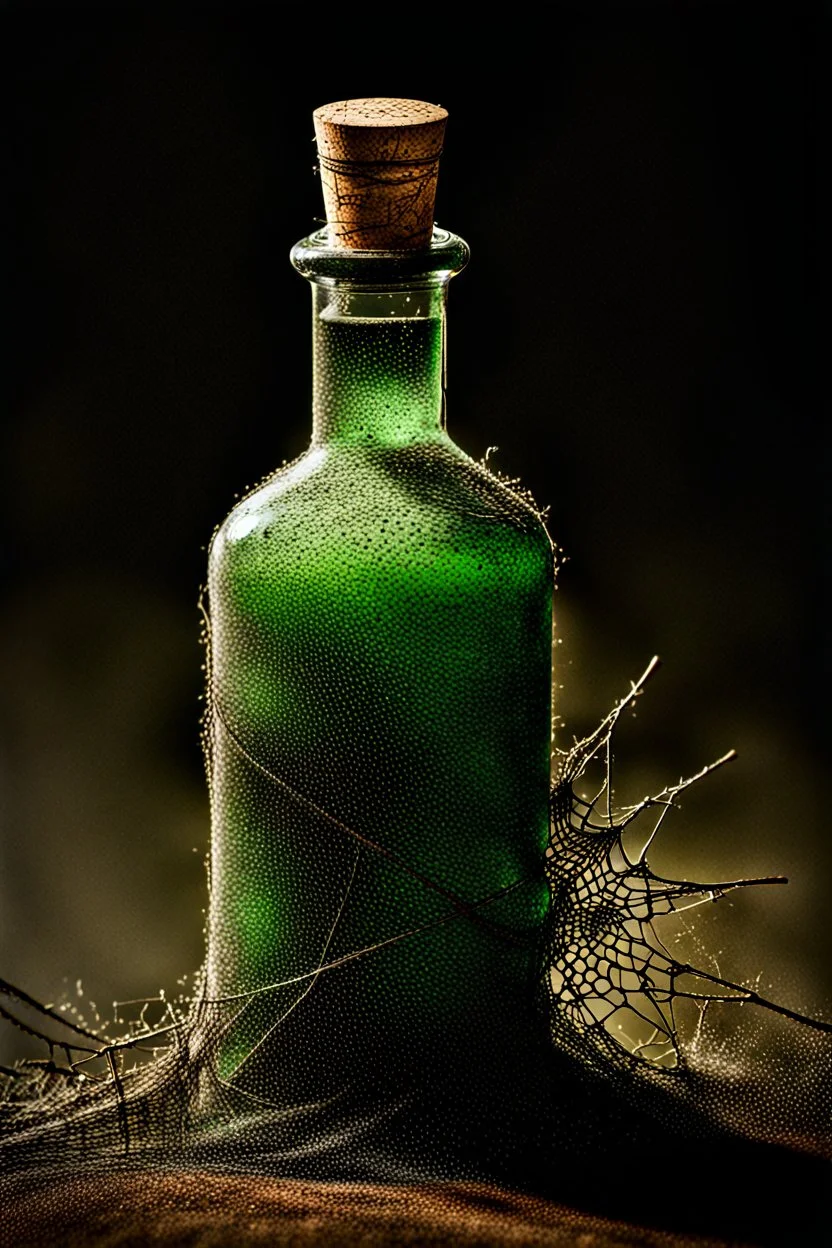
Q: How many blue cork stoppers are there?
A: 0